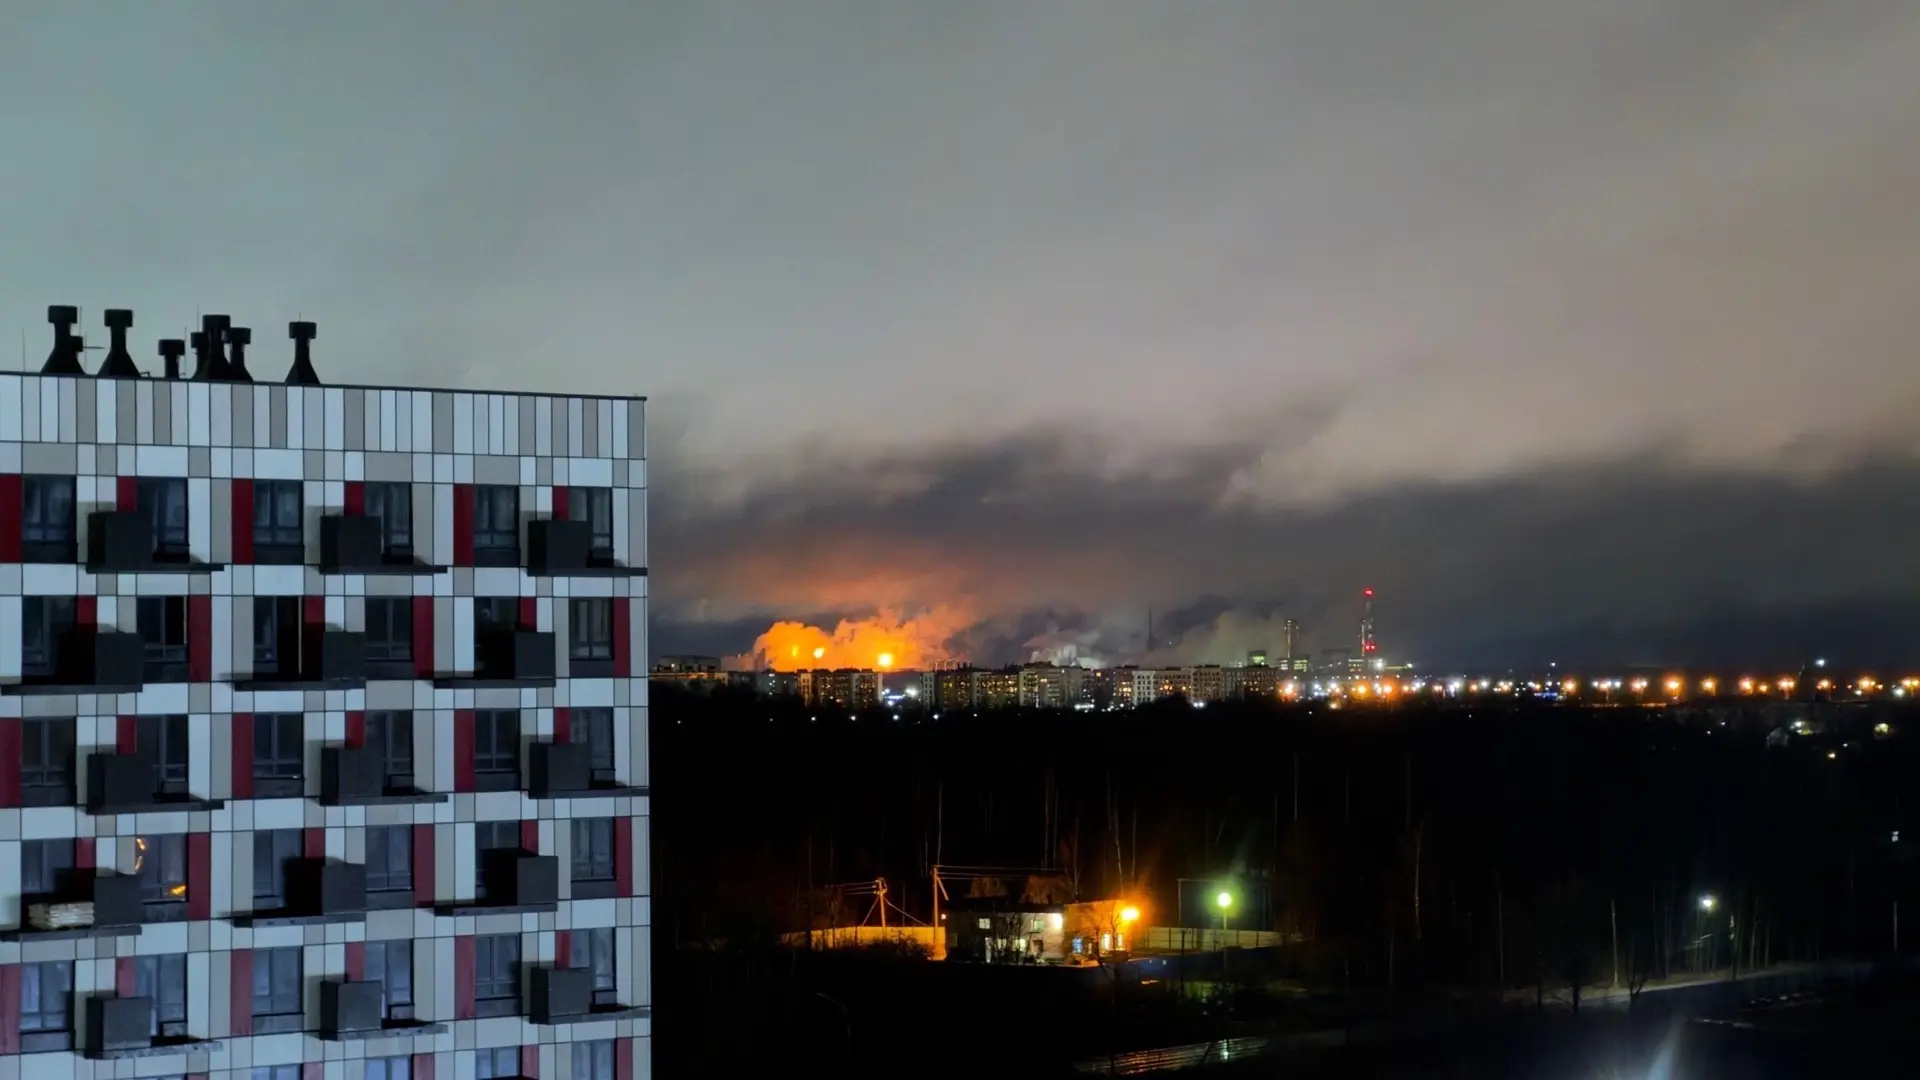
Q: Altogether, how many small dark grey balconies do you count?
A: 15